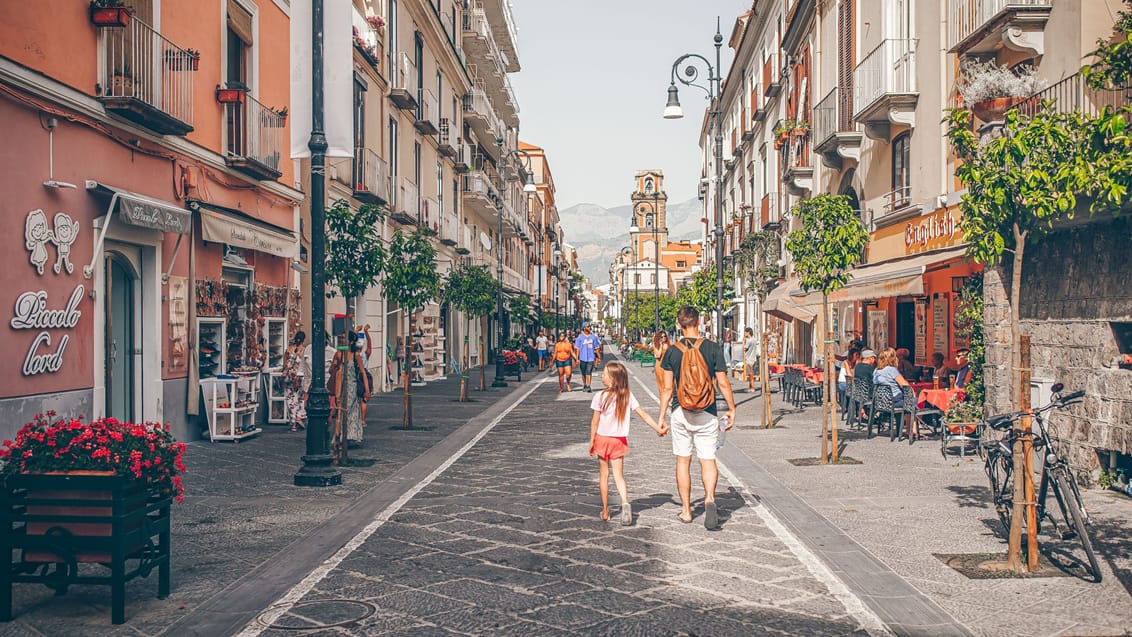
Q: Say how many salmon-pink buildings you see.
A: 1